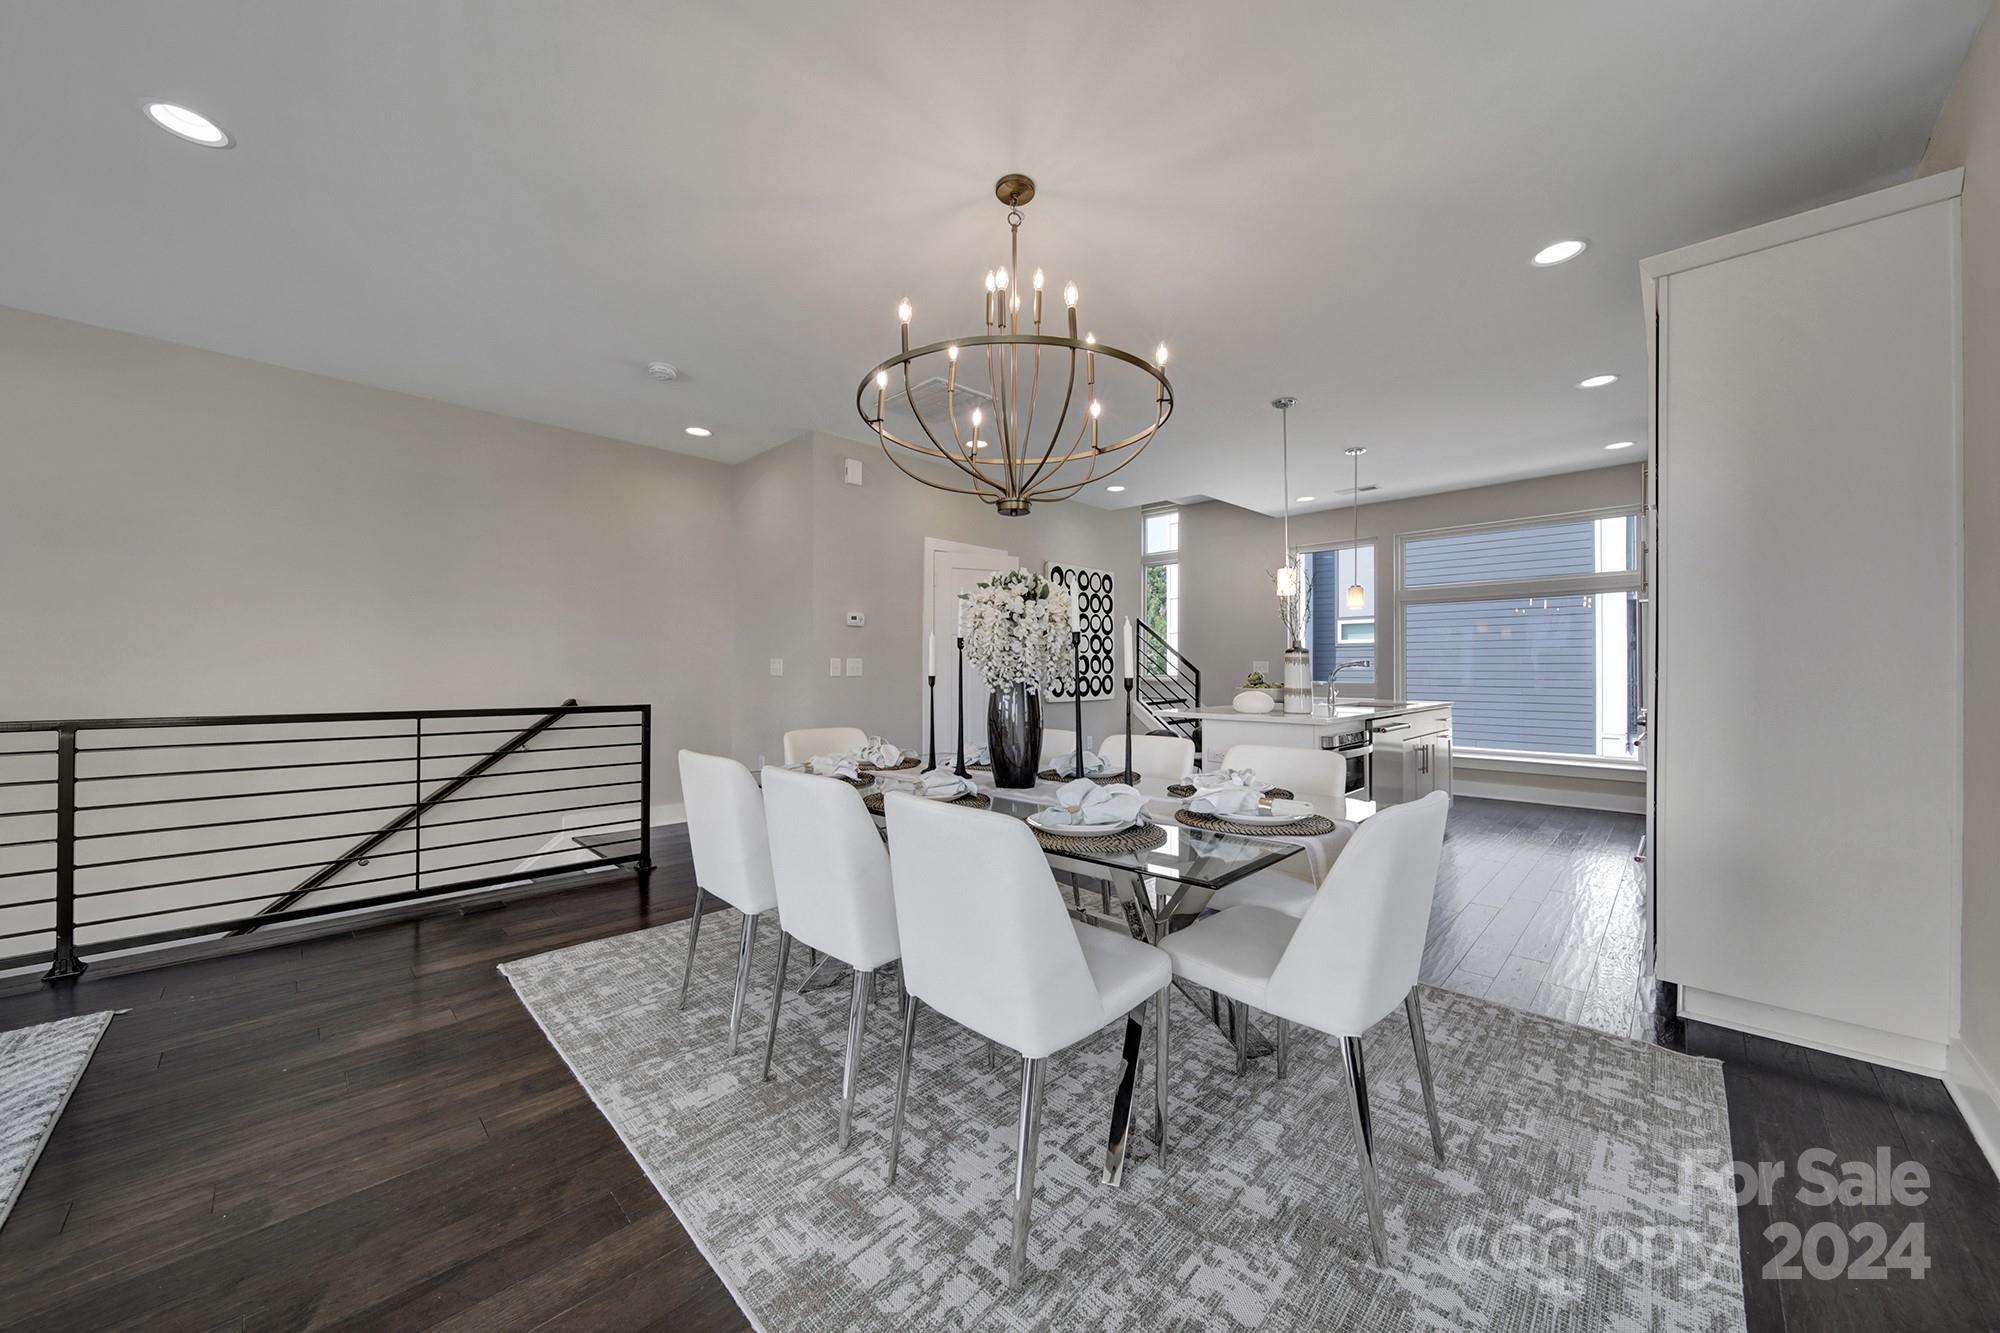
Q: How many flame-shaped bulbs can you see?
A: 12